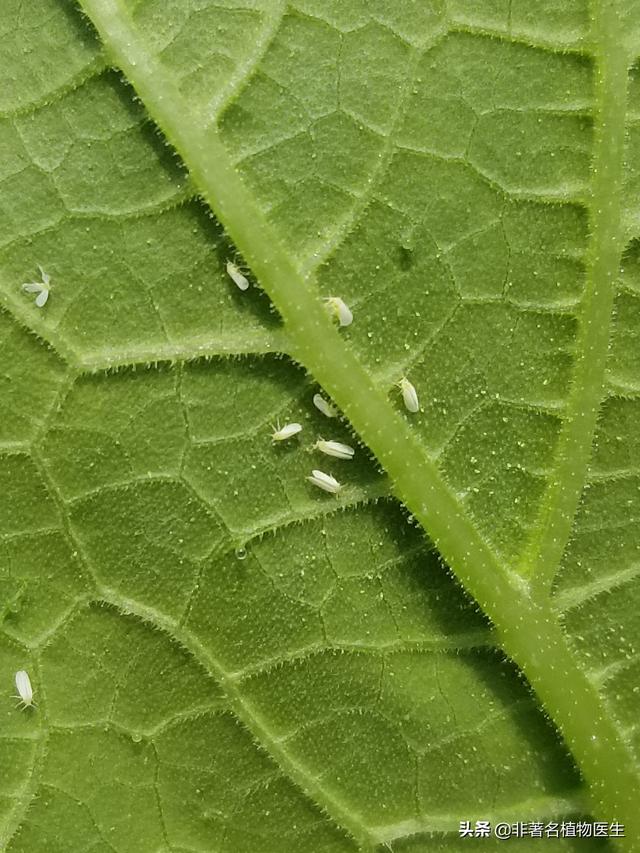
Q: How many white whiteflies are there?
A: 9